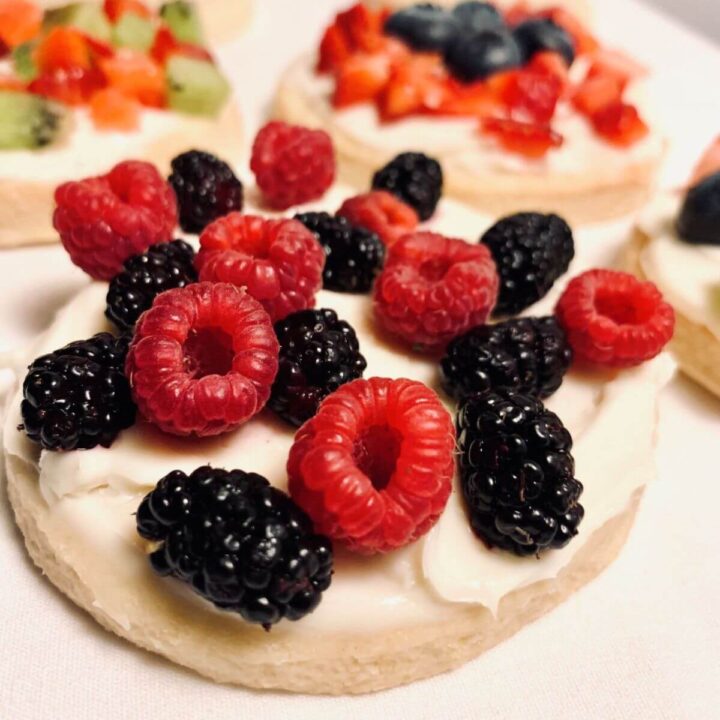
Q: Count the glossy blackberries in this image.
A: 10